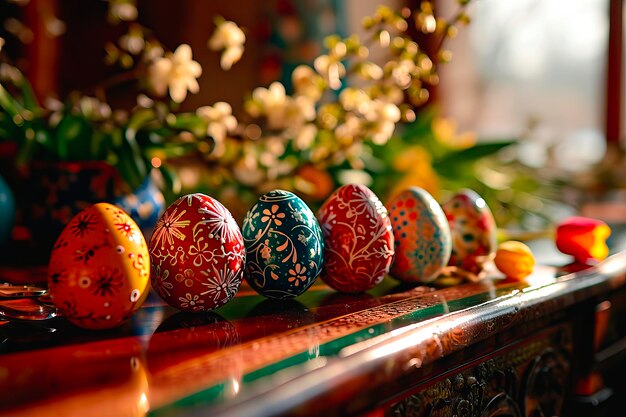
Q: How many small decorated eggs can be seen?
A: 6